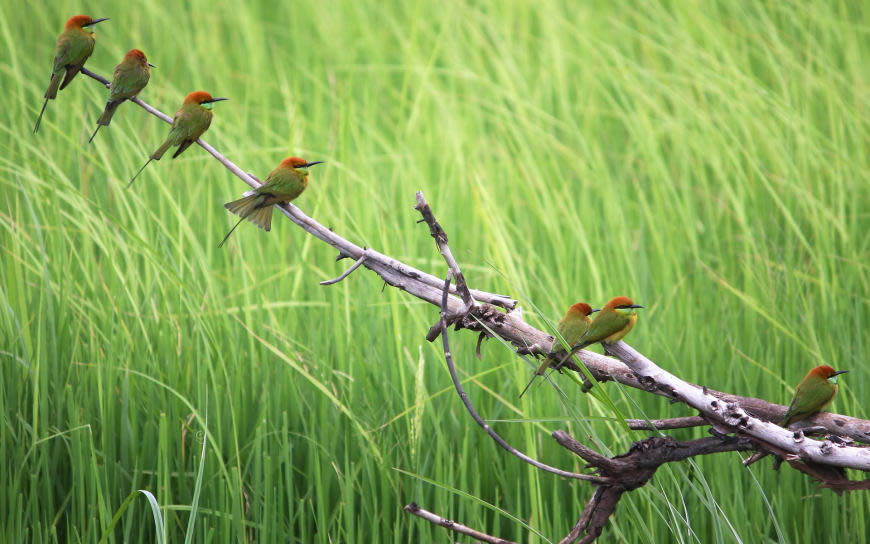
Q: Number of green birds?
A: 7